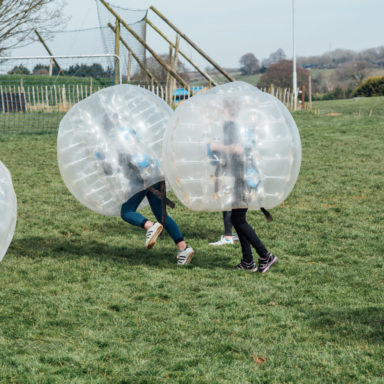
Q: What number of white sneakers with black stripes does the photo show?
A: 2